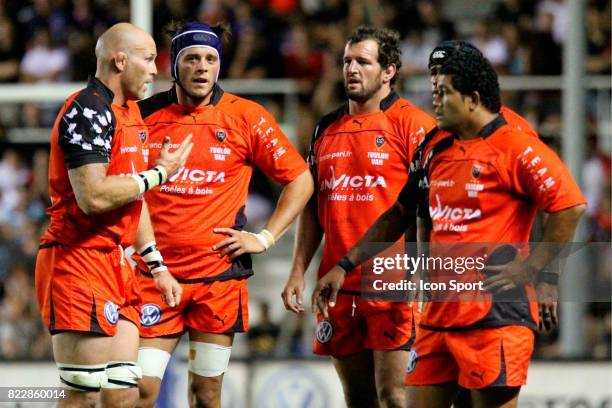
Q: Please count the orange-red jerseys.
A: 5